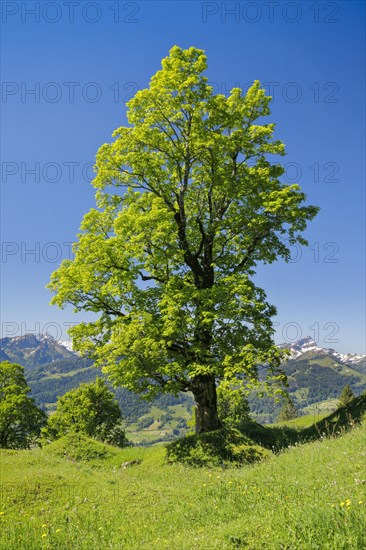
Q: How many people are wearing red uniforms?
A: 0